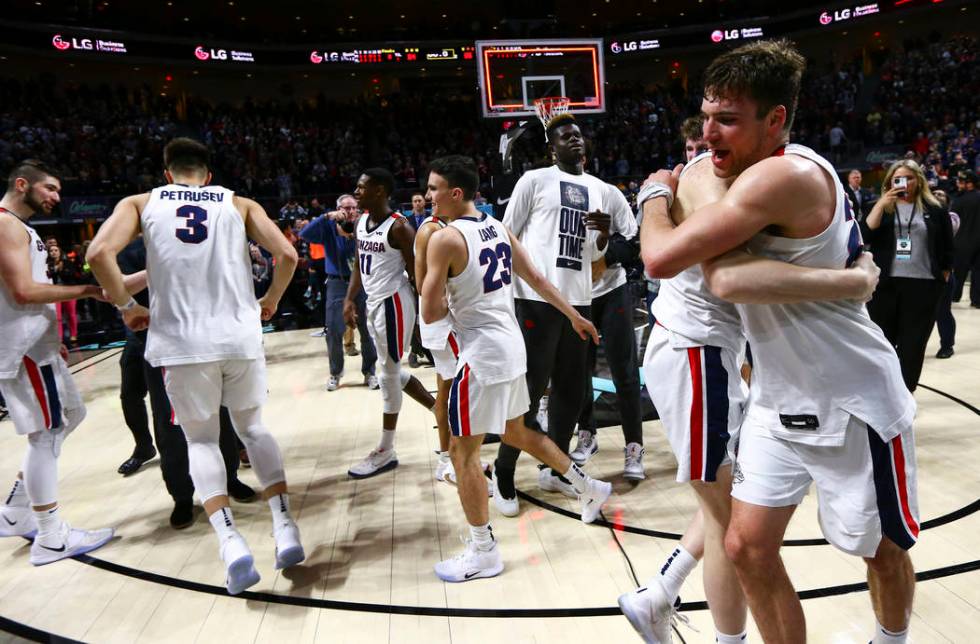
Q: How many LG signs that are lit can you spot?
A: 6